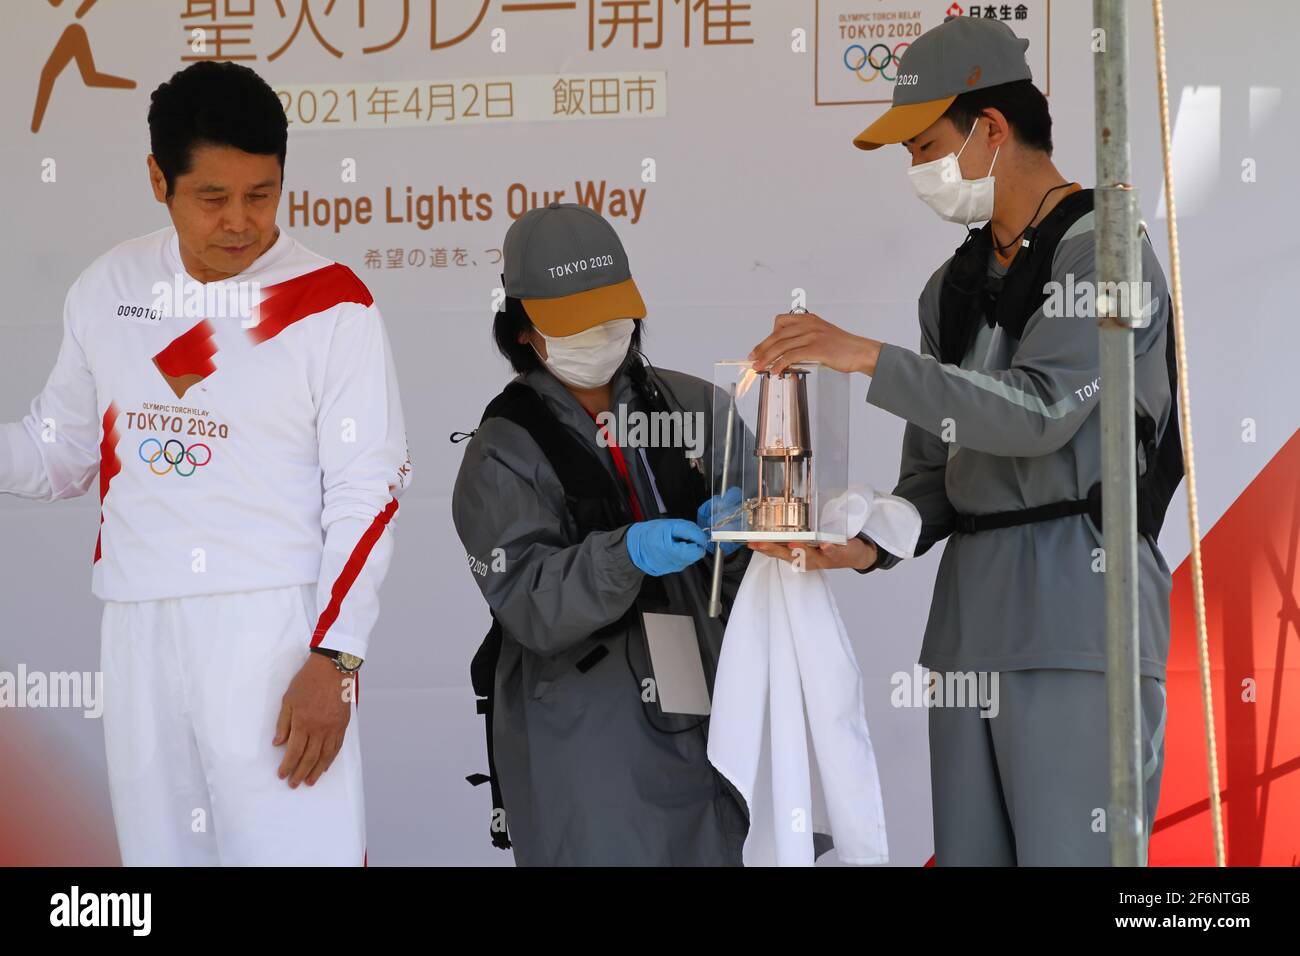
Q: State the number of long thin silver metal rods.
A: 1